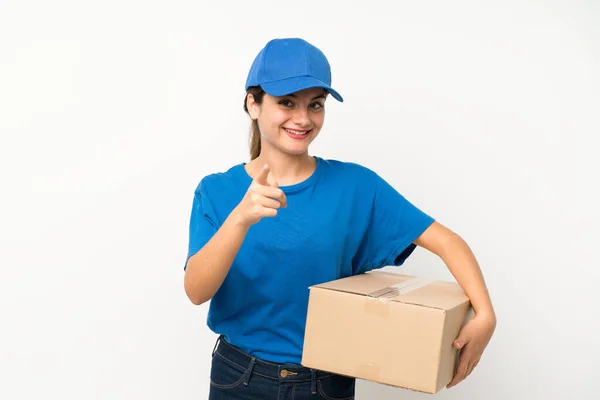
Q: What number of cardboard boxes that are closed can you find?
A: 1